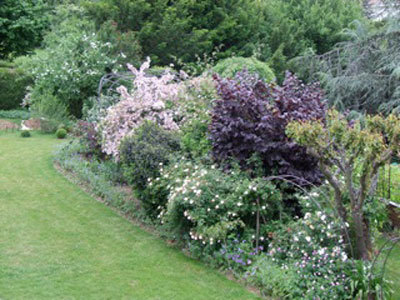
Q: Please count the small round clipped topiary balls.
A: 2